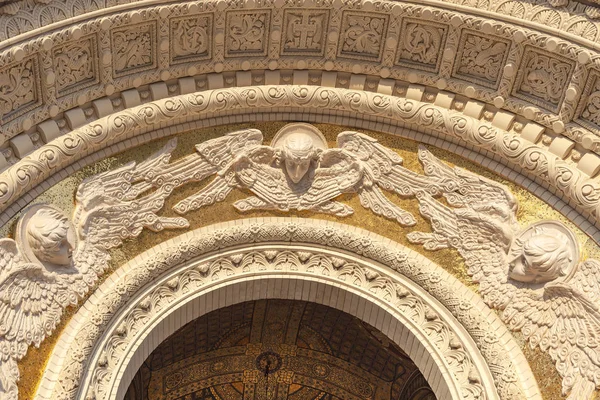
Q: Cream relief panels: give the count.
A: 11